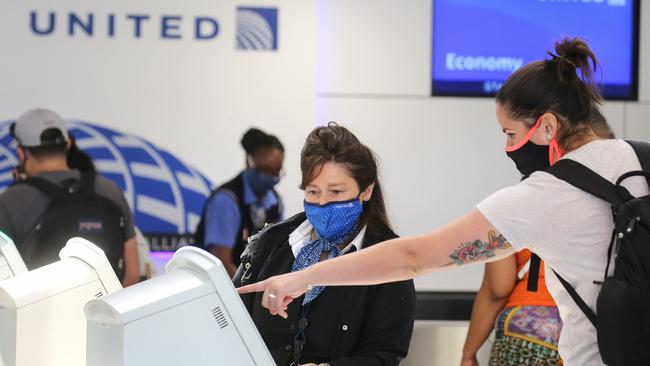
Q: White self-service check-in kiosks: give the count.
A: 3